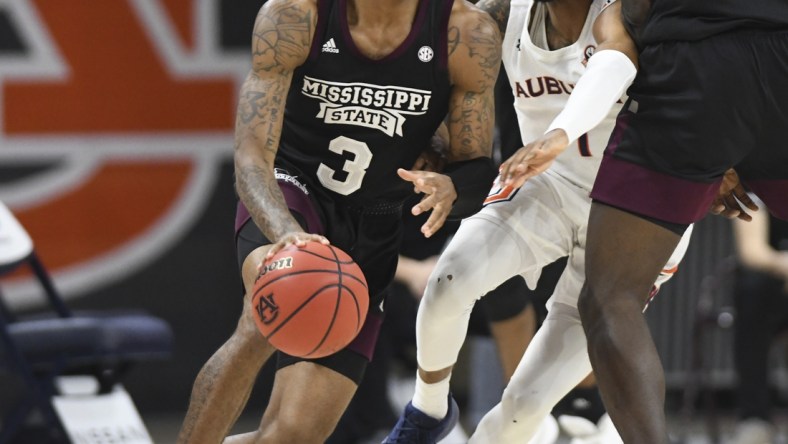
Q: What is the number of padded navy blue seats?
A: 1